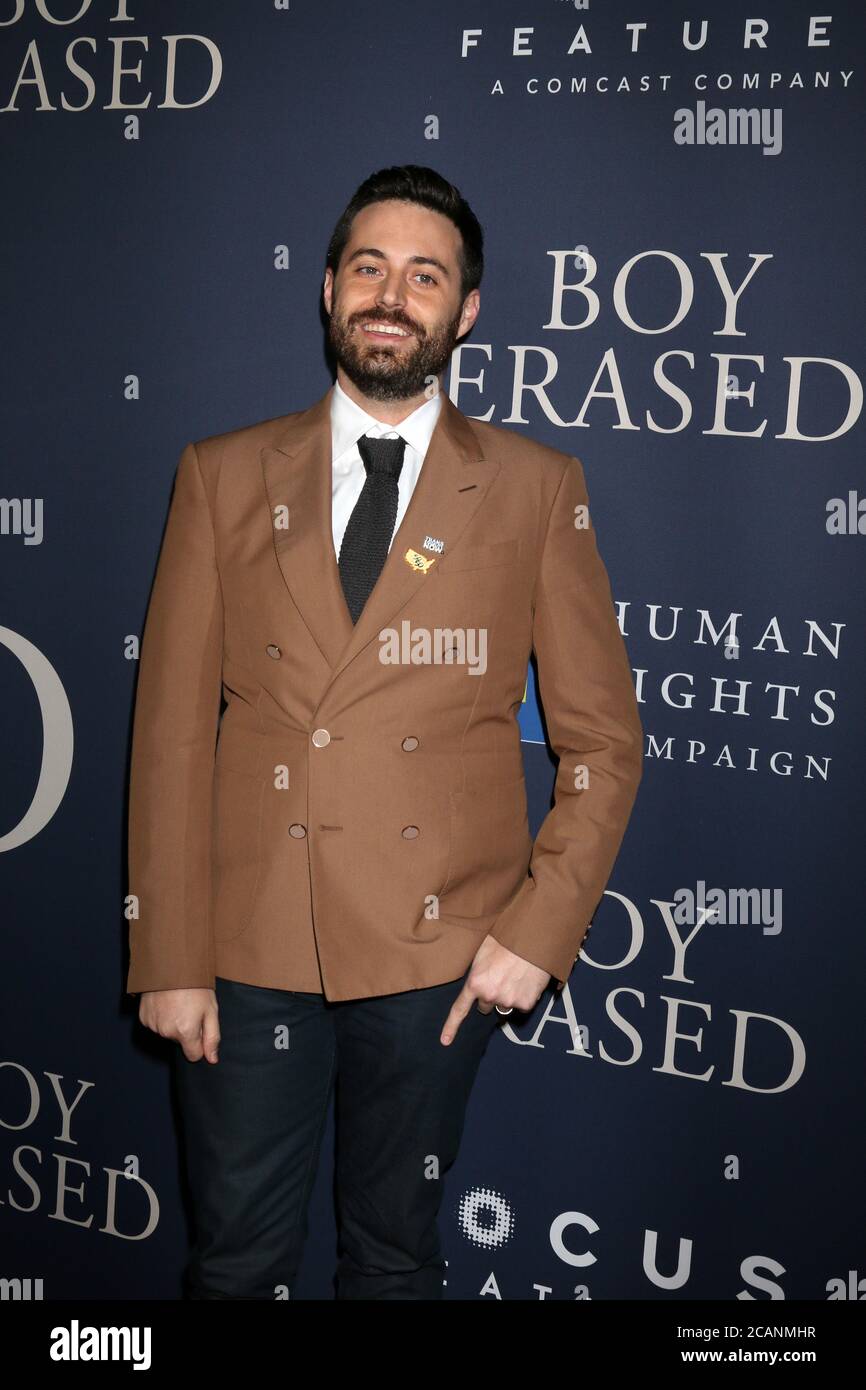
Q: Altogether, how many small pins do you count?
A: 2